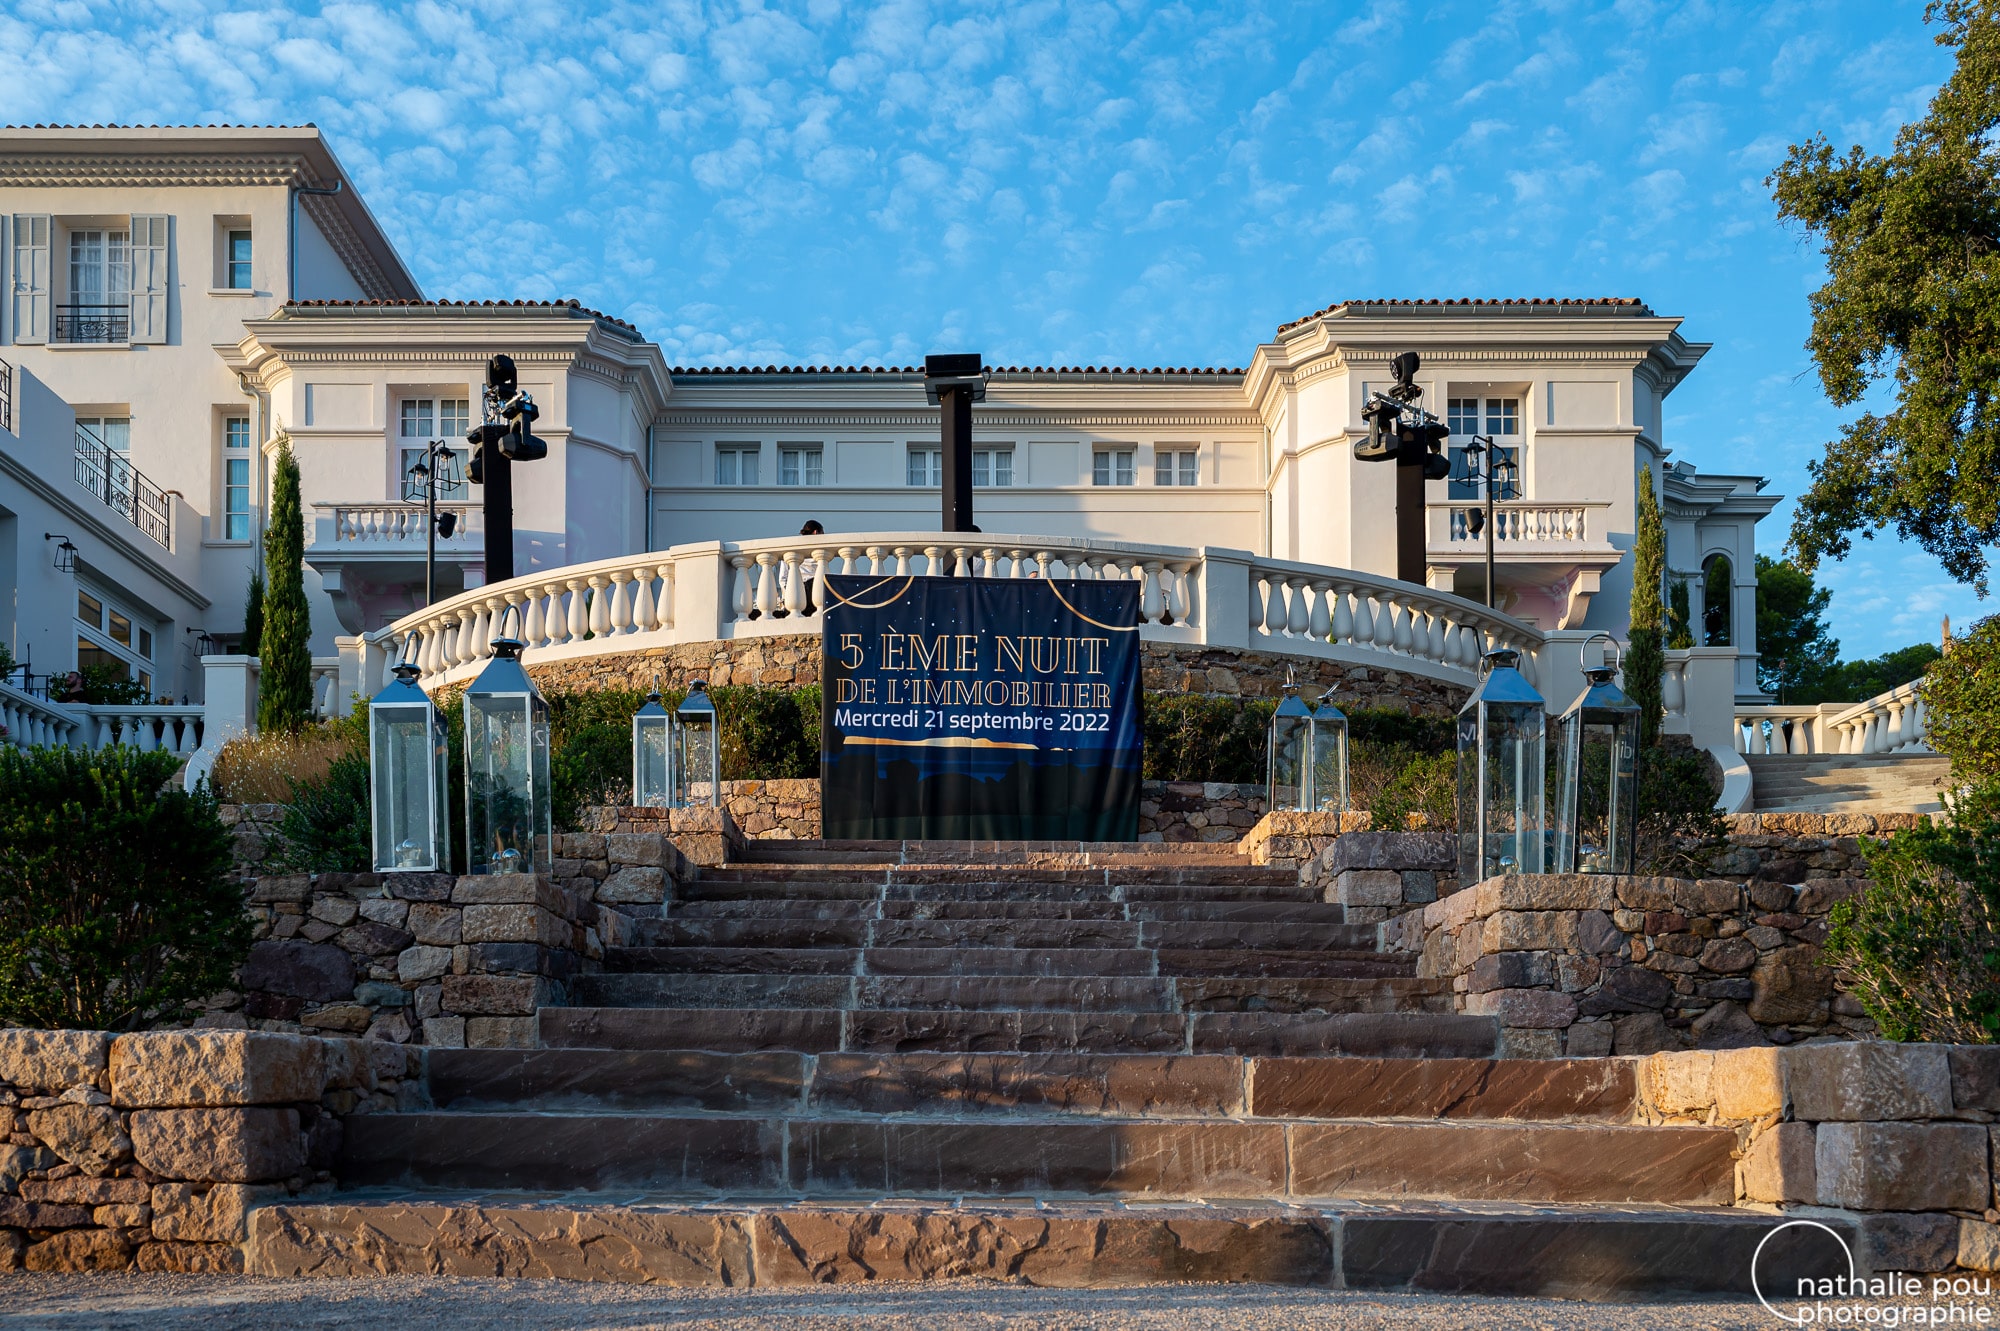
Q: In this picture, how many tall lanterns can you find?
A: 8